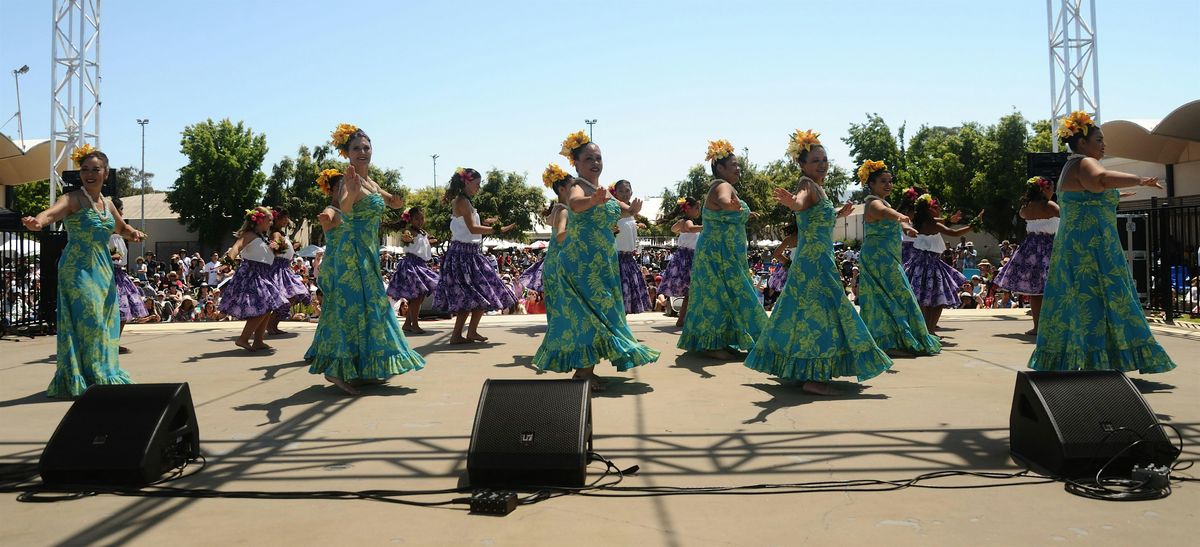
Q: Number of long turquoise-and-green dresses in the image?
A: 9